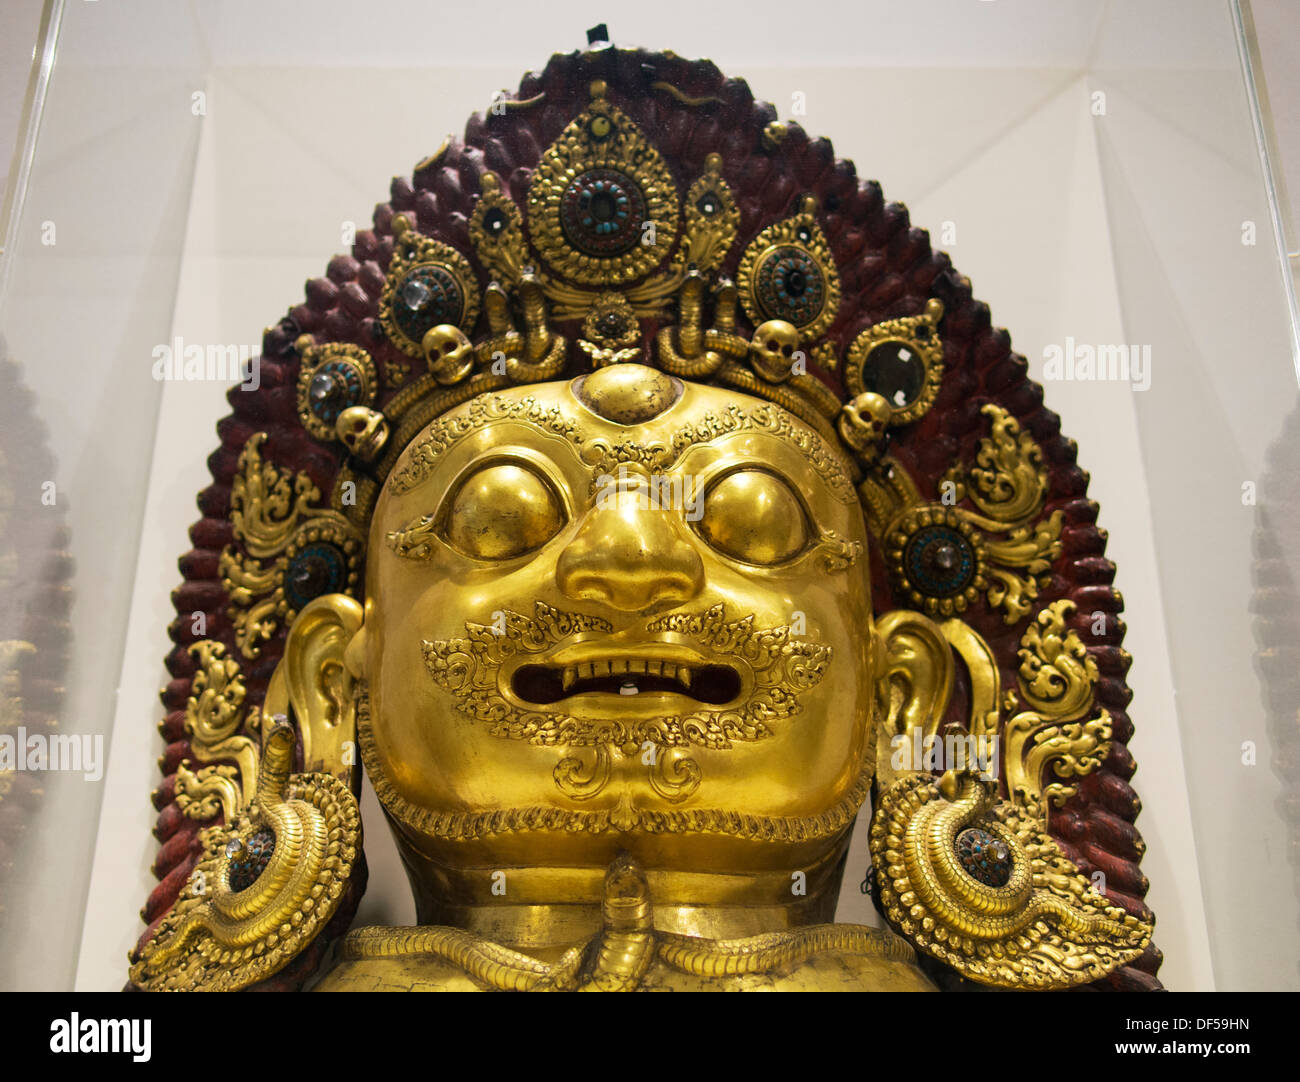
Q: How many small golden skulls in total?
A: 4